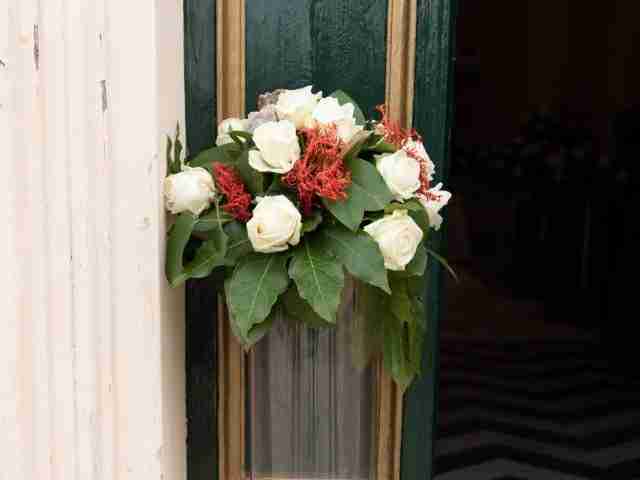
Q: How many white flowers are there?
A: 10